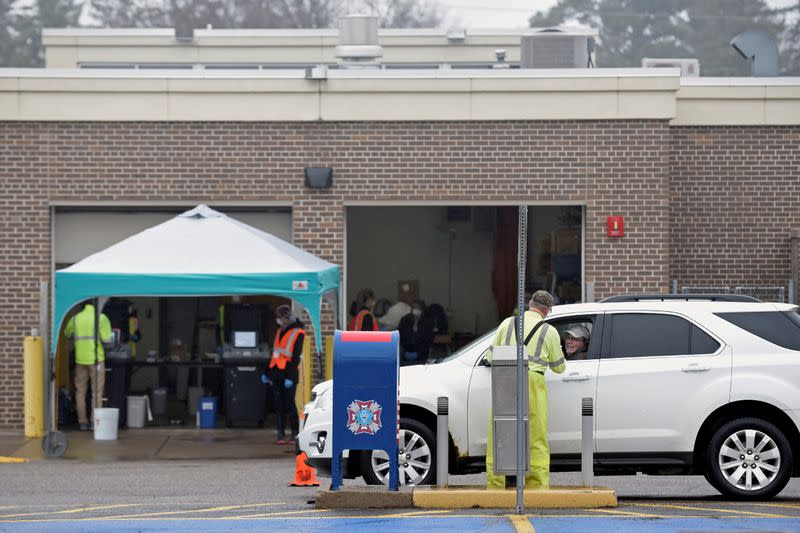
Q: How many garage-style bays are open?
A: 2